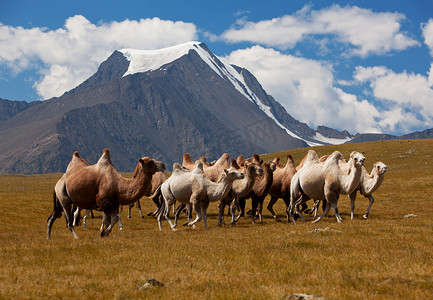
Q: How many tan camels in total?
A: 3